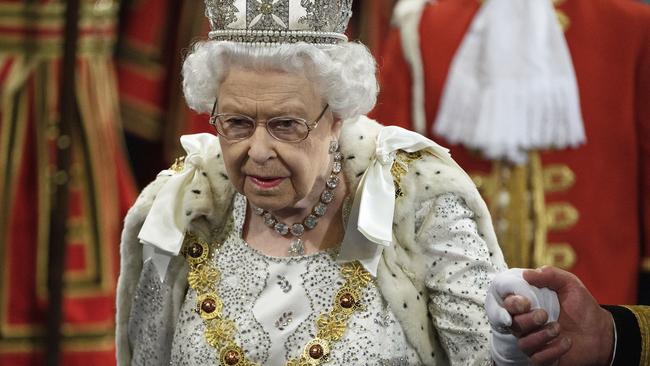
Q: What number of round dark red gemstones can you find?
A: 5